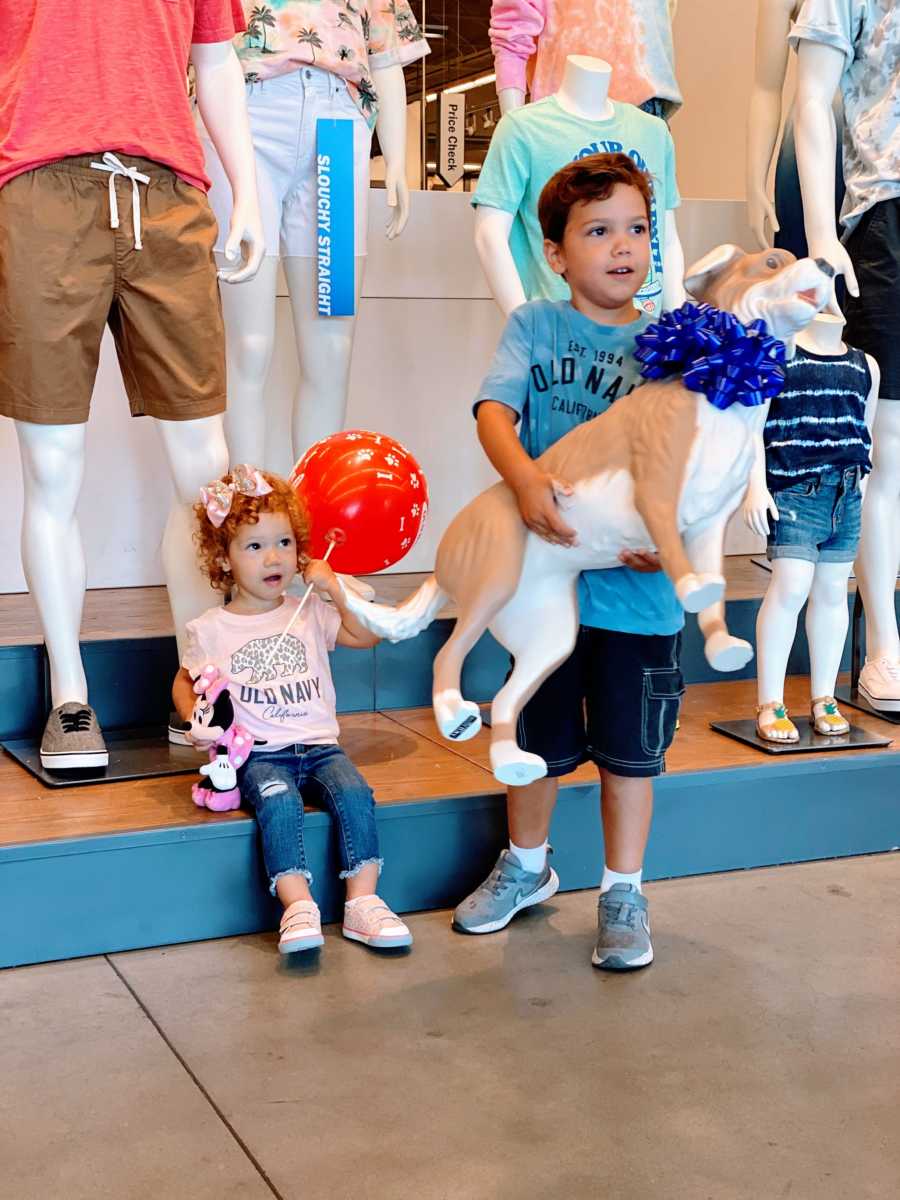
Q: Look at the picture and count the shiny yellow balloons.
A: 0